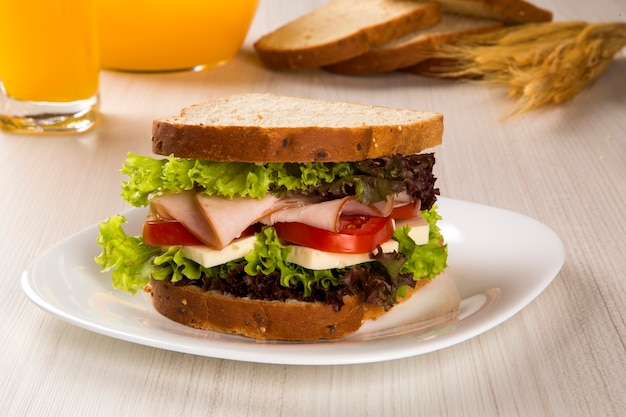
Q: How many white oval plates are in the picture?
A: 1